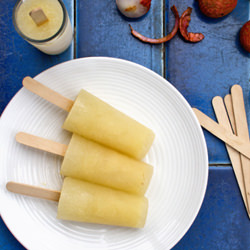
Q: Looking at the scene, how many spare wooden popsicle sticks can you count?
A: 4